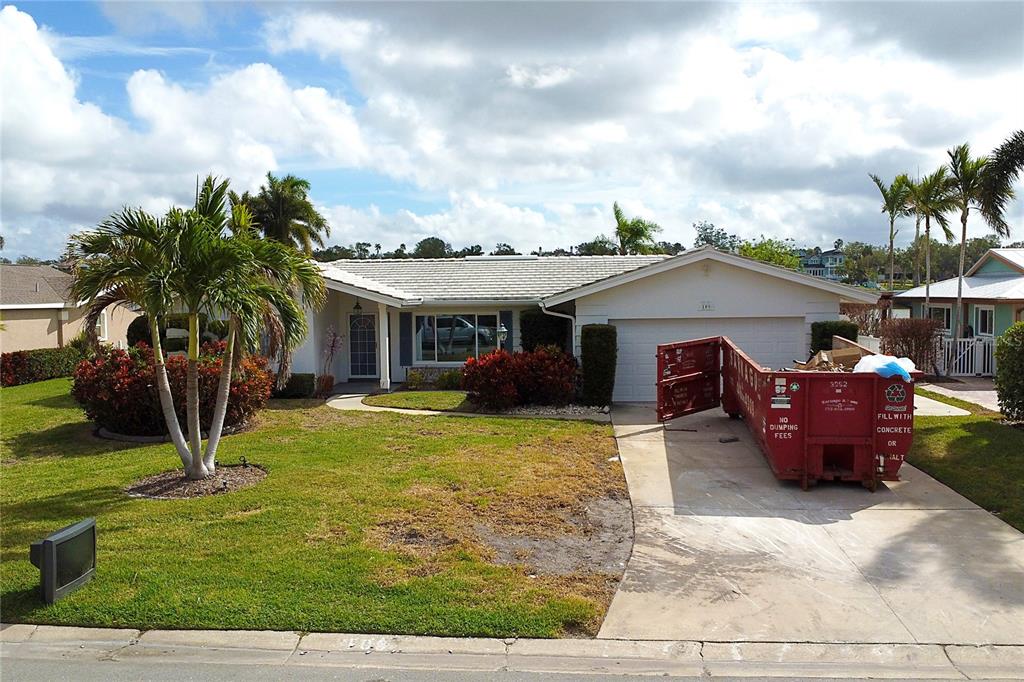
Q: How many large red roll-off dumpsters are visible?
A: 1